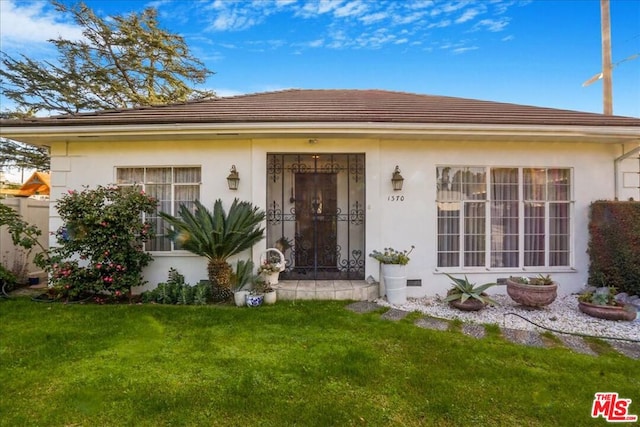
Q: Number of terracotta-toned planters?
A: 3